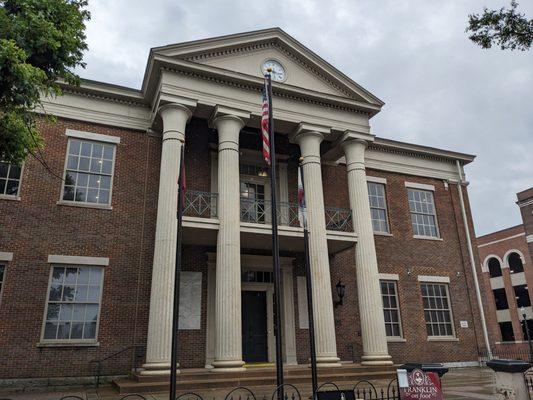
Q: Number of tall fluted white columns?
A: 4